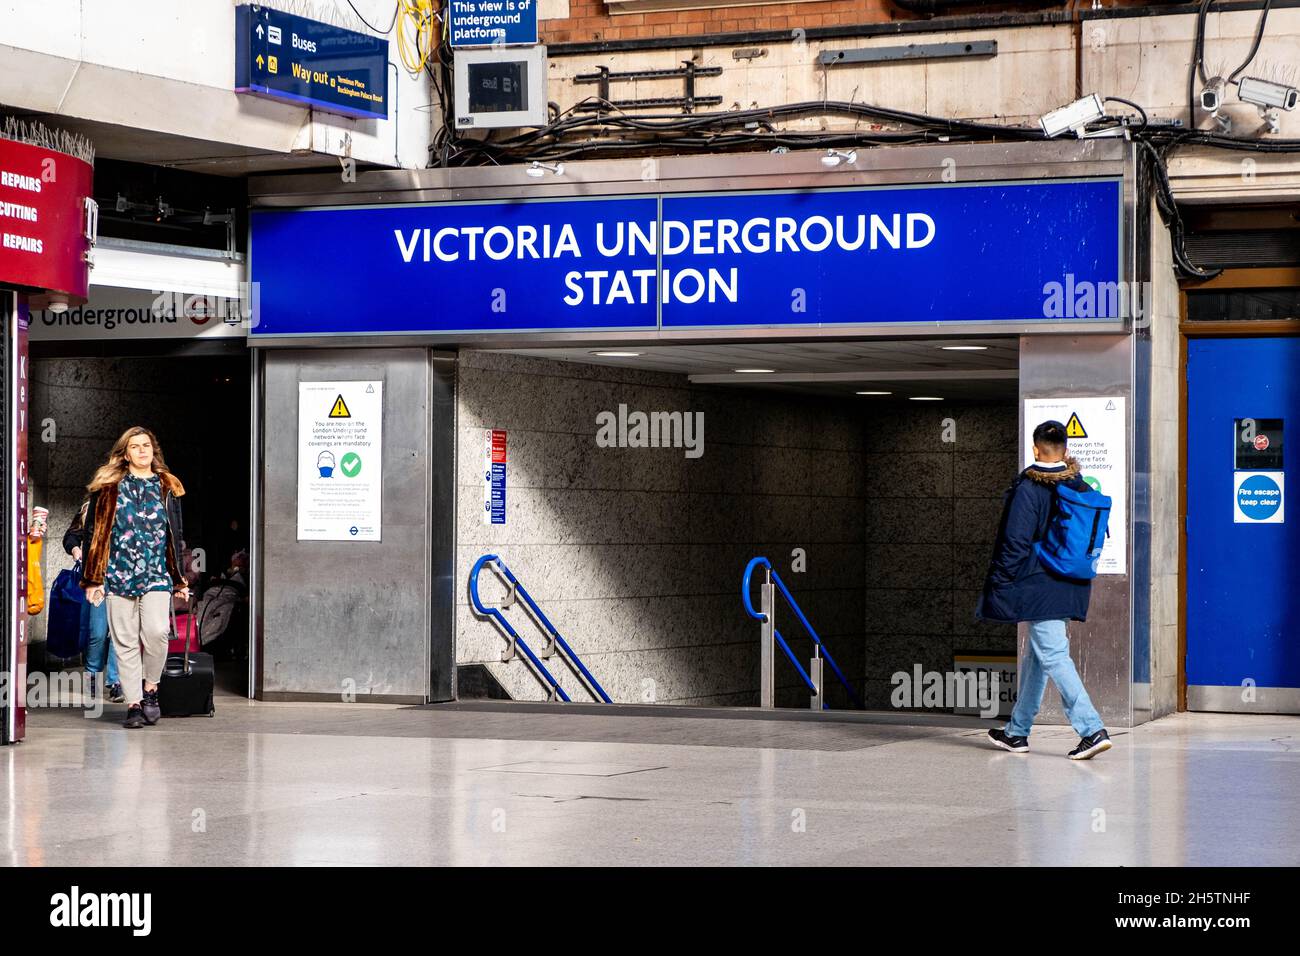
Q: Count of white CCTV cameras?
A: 3